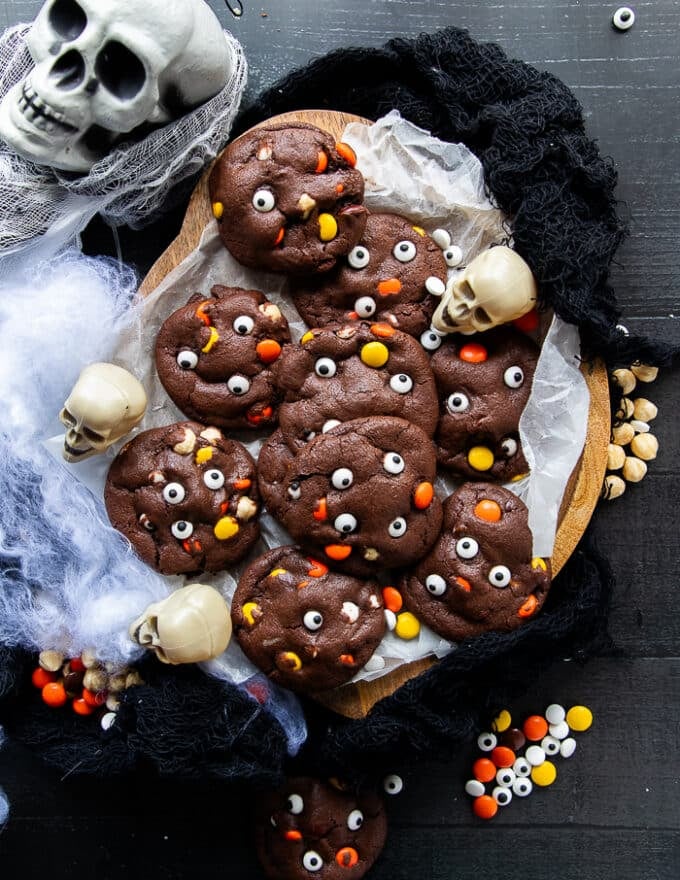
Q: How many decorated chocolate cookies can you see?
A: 10